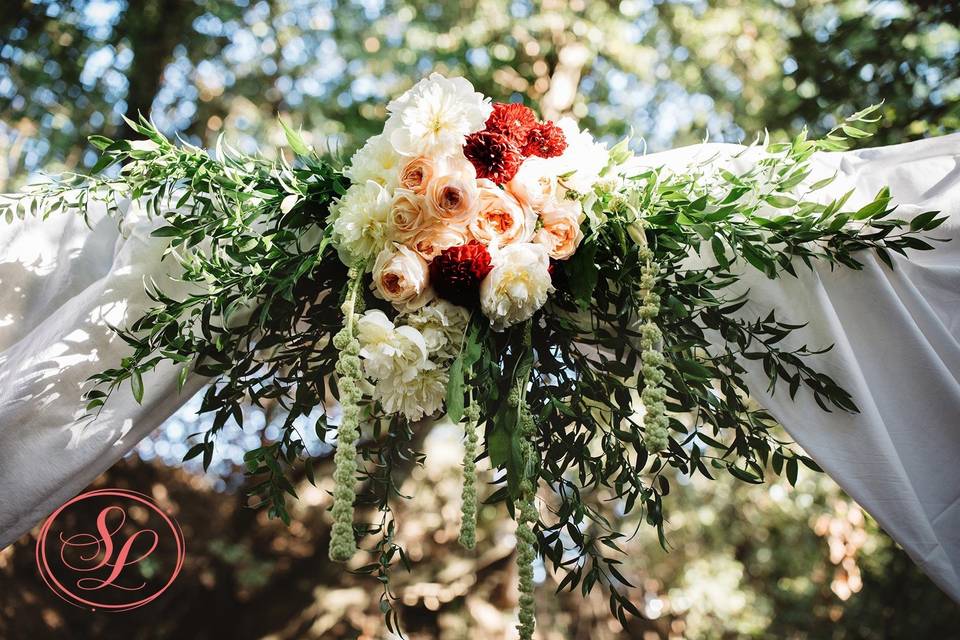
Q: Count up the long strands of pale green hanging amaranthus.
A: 4